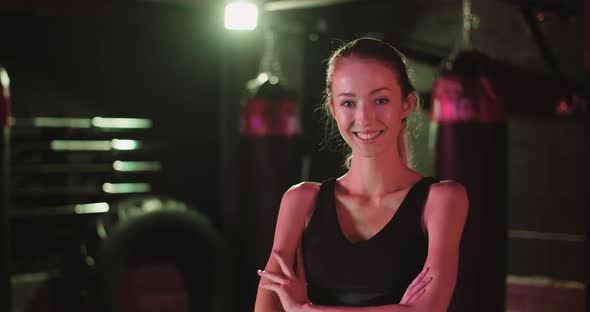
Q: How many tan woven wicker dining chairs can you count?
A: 0